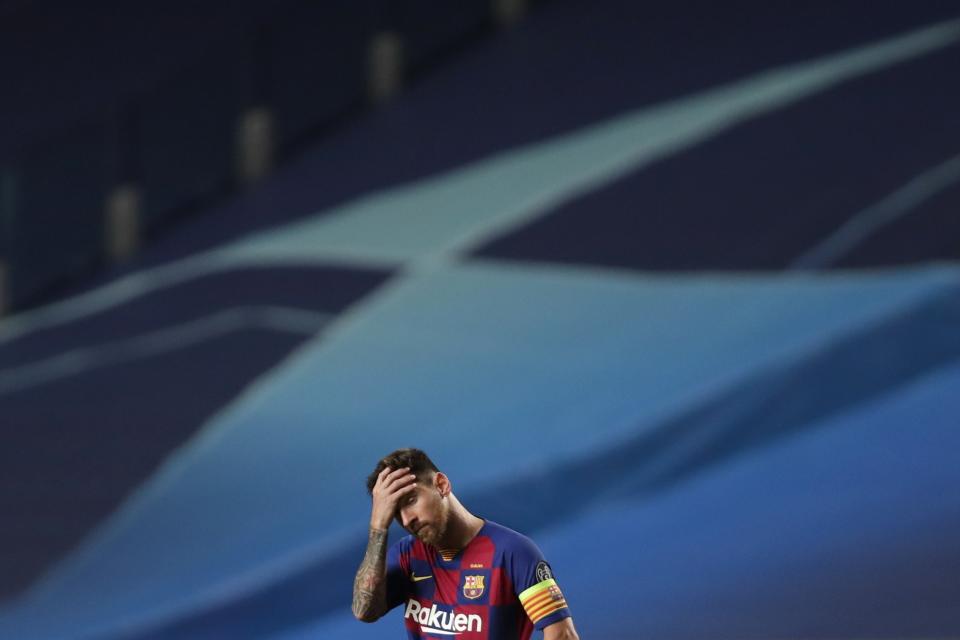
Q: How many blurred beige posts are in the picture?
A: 5